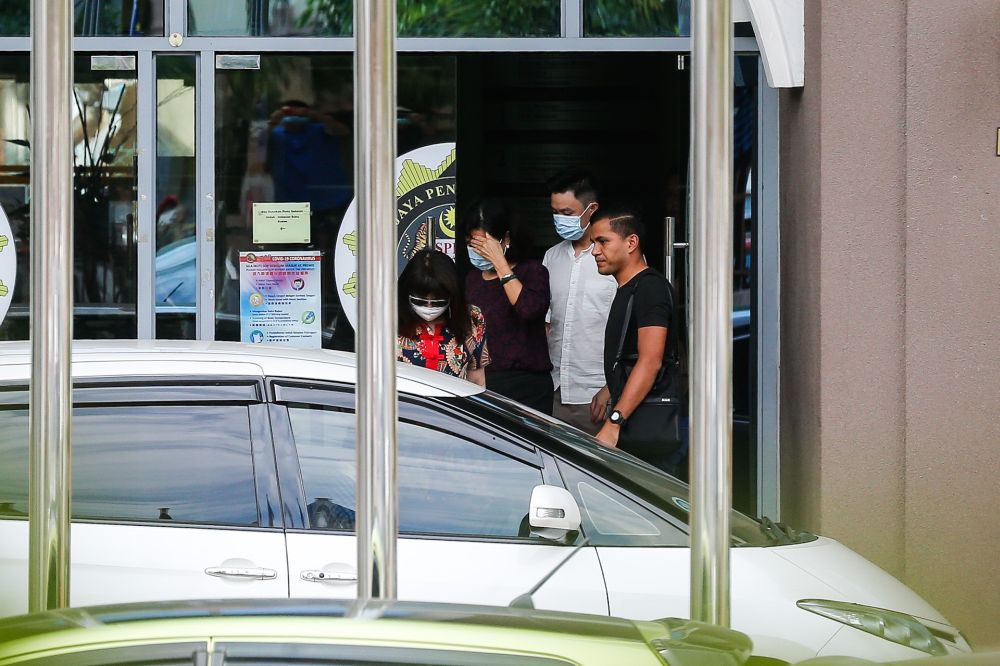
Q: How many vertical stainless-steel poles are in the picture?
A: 3